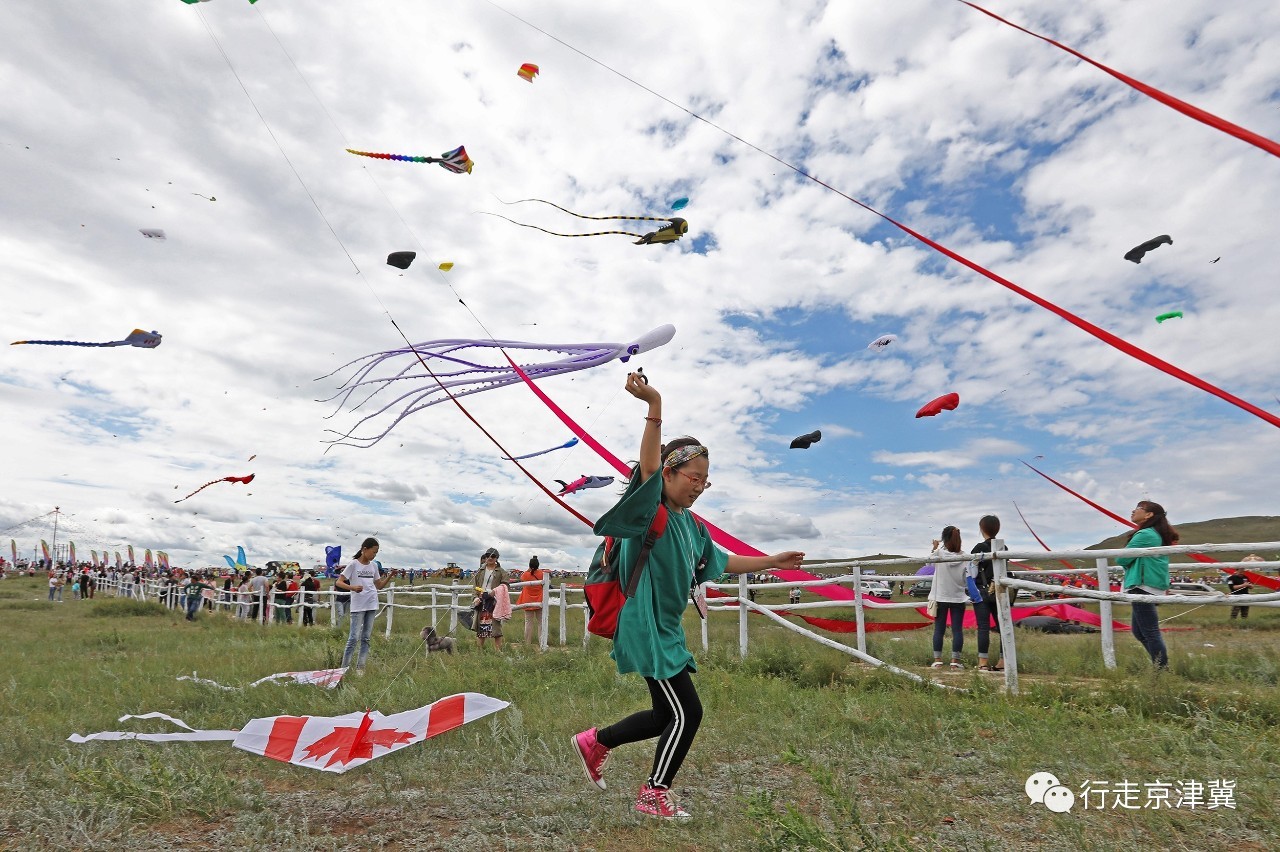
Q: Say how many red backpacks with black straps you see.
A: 1